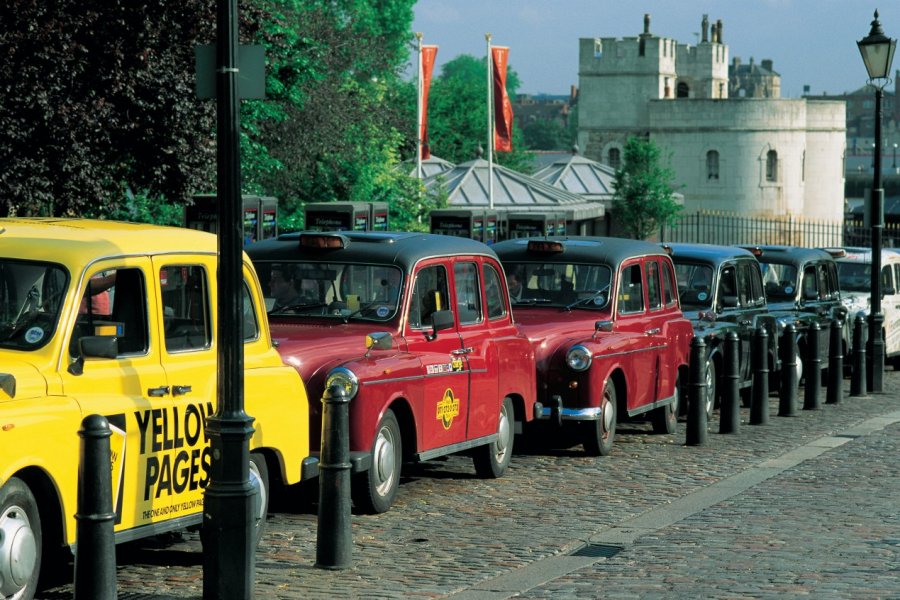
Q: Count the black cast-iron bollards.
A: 9